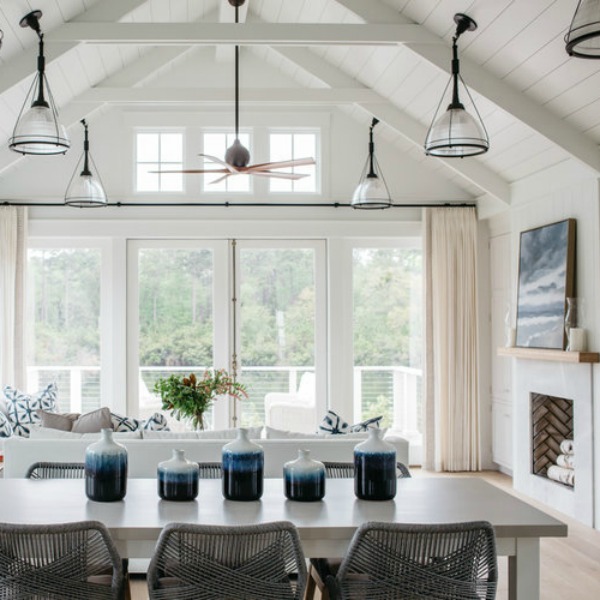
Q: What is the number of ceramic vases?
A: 5